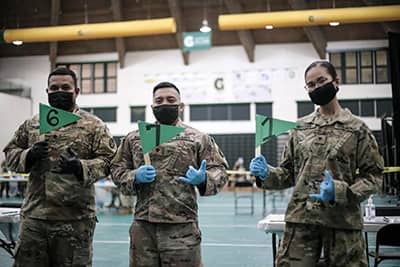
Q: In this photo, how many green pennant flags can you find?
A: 3